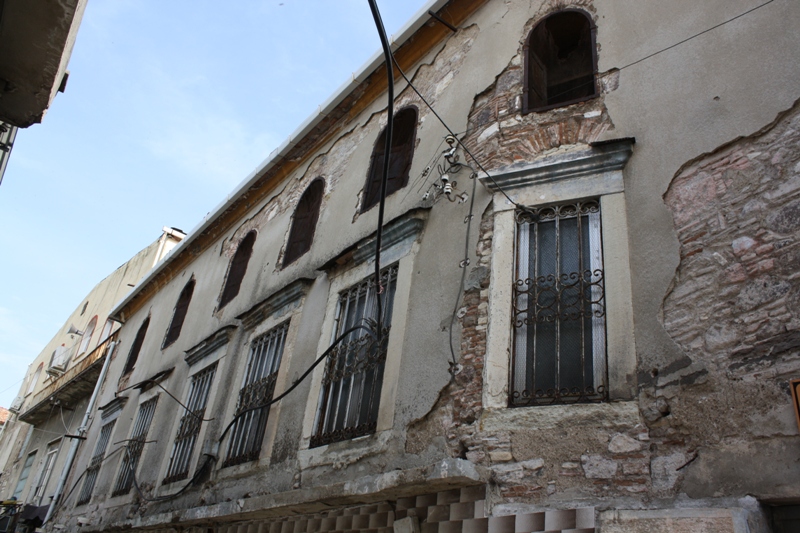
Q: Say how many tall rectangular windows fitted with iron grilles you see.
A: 6